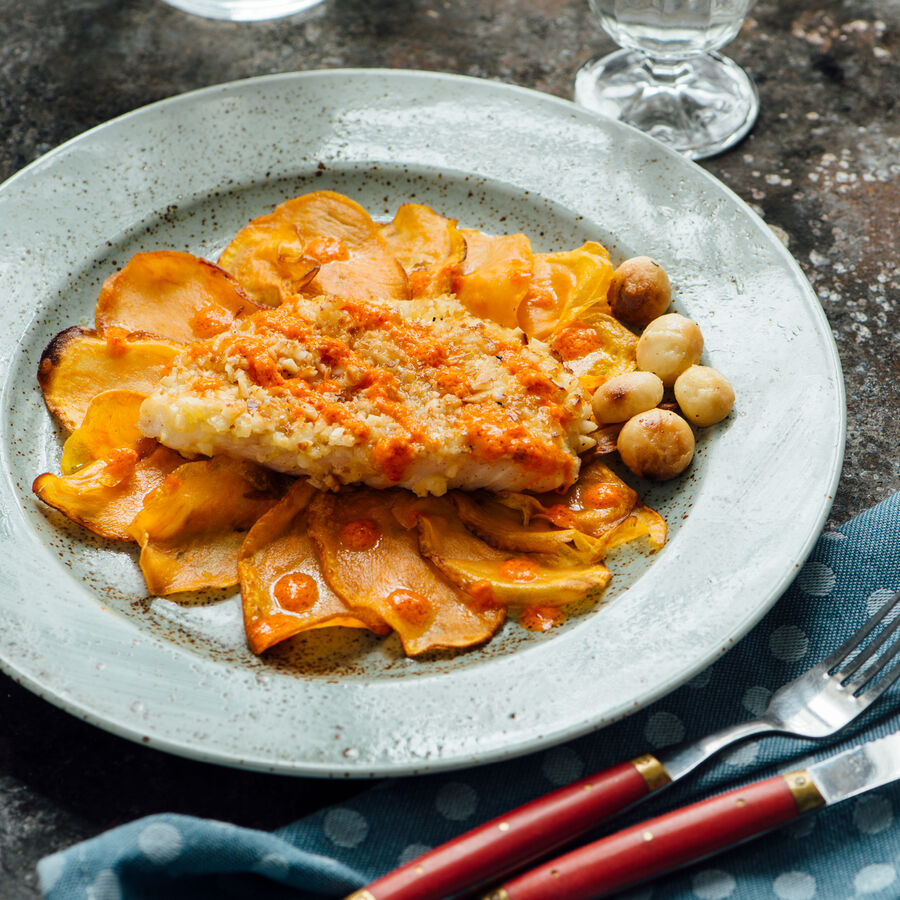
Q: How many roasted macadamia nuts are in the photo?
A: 5